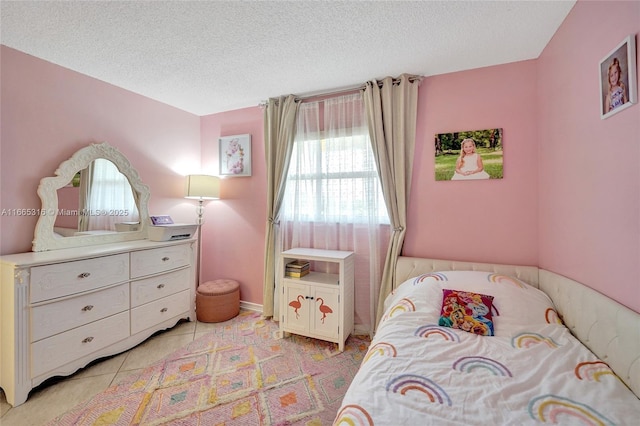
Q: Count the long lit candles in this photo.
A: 0